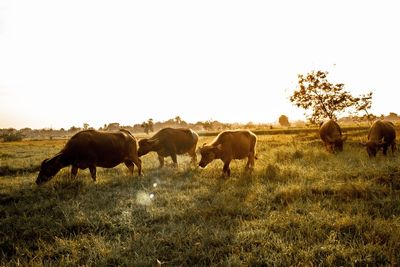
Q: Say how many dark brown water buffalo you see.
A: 5